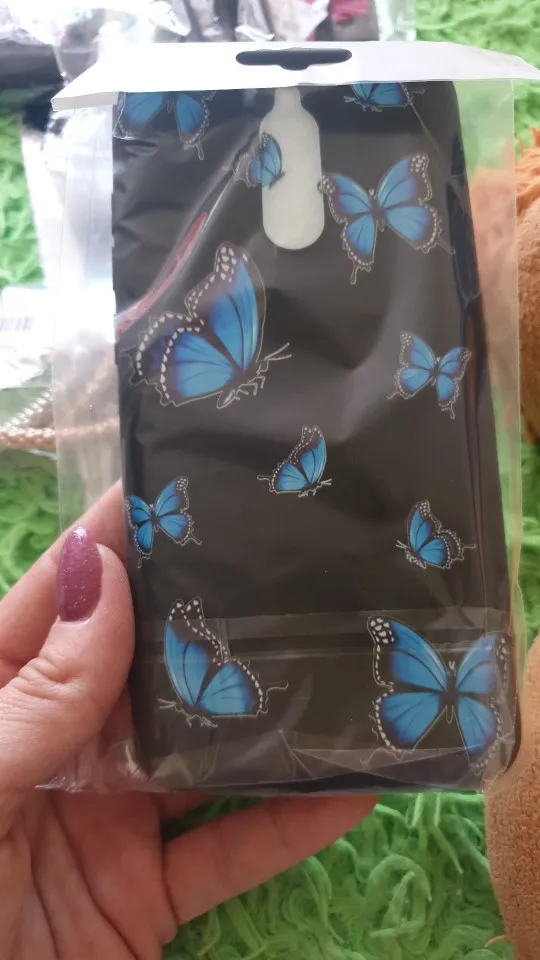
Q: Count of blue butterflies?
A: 11